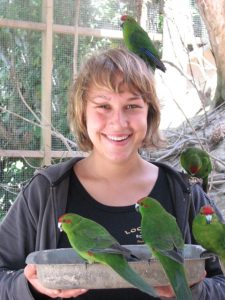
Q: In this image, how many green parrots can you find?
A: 5